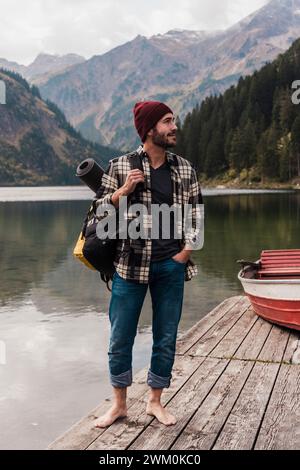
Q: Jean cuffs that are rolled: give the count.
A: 2